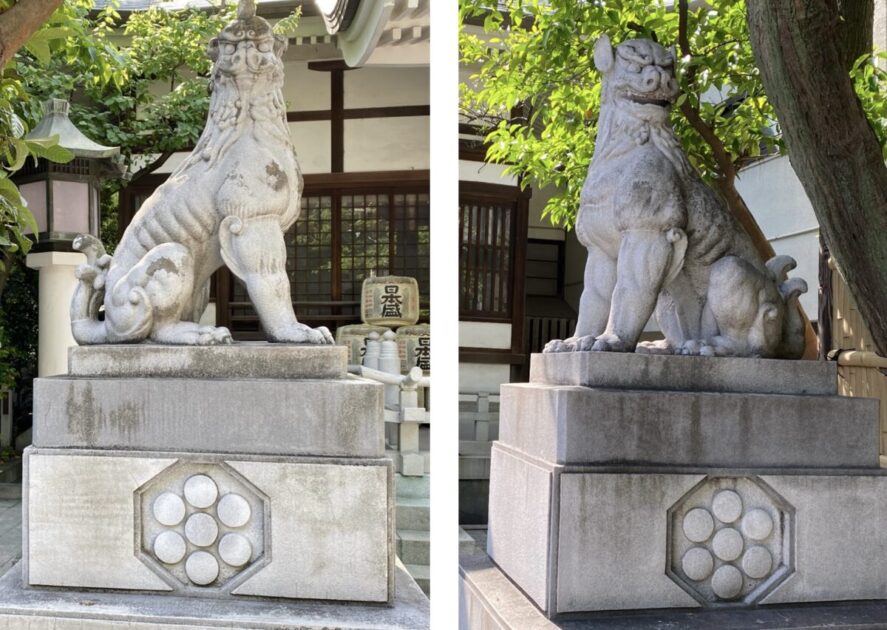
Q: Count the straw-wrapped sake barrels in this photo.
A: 3